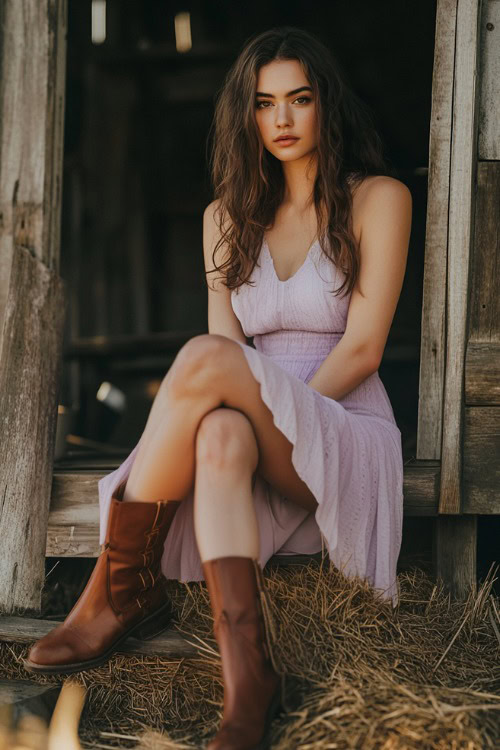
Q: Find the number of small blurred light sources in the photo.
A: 2